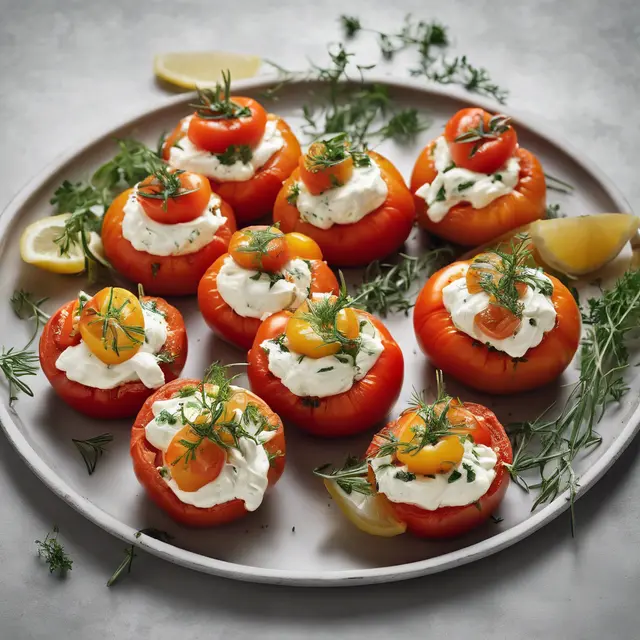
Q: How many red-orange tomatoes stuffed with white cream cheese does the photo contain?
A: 10